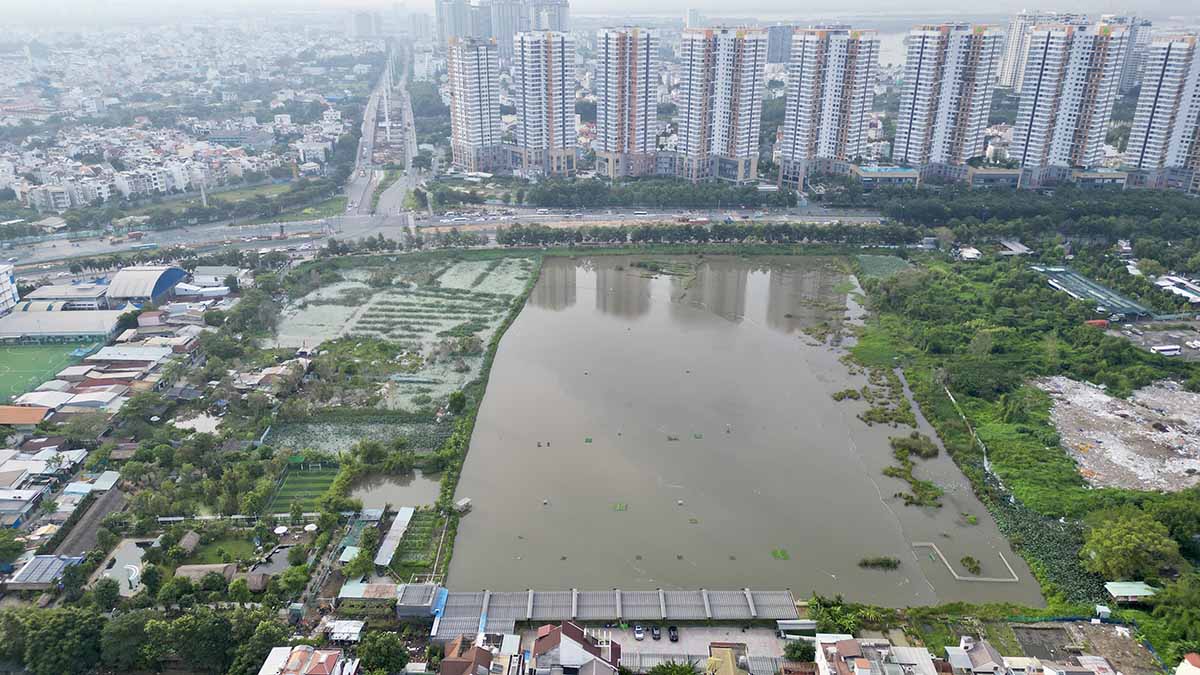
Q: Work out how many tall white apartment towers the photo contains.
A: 8